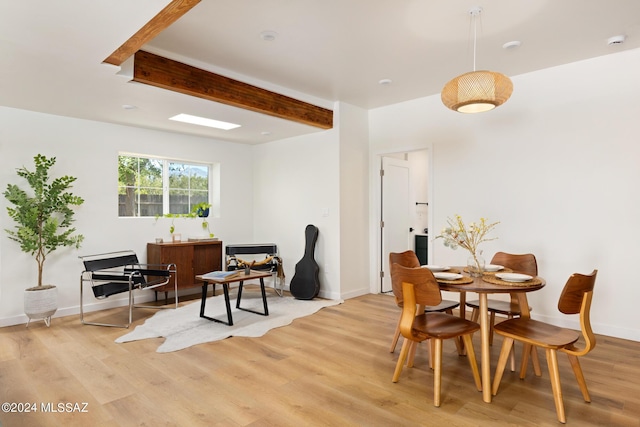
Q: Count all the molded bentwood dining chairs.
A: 4